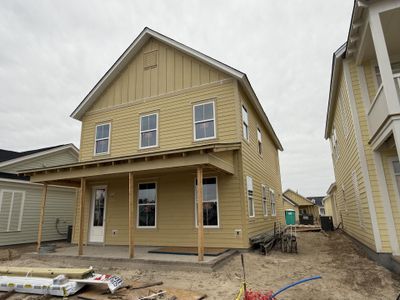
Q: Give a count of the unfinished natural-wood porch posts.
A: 4